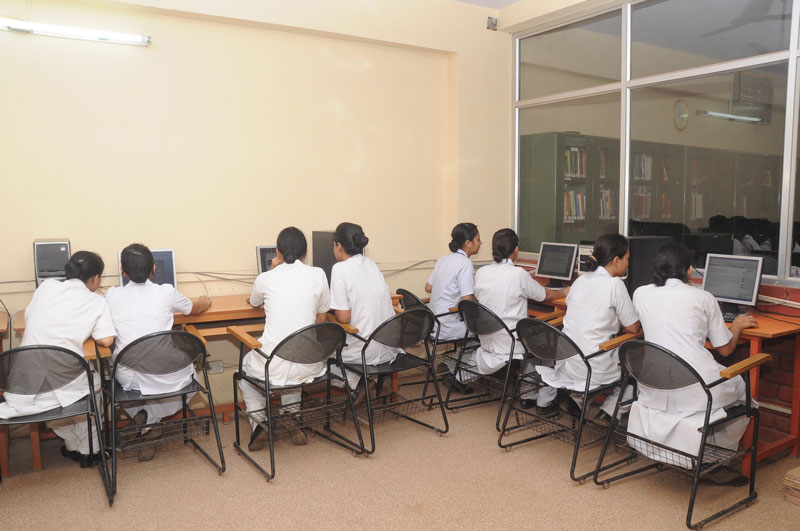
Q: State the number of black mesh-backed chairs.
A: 8